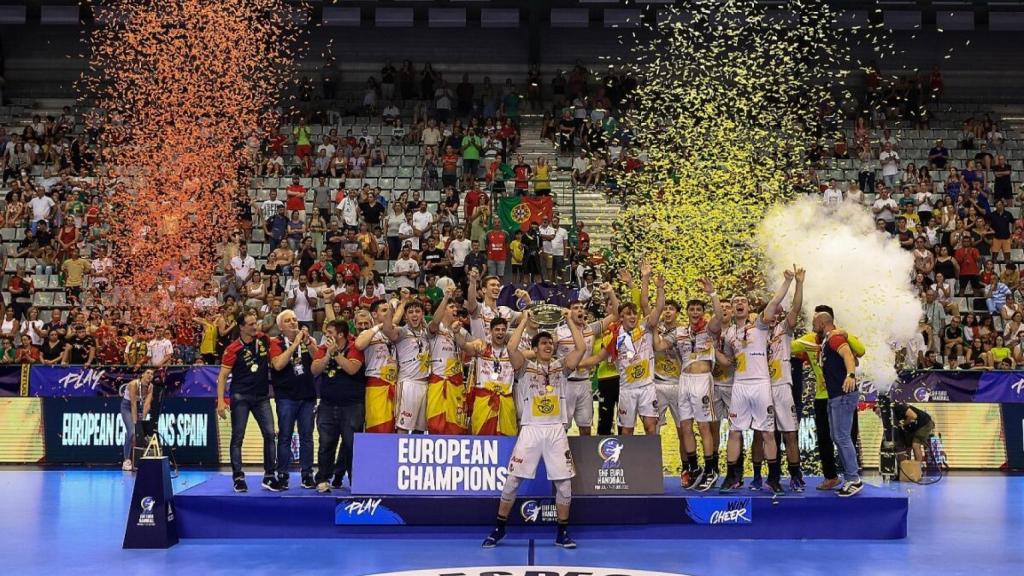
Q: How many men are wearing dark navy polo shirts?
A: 4